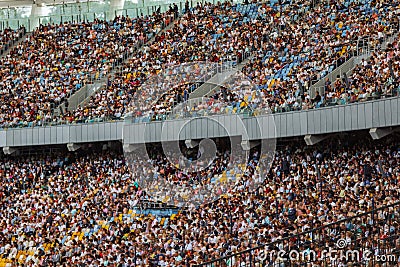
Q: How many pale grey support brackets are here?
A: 7